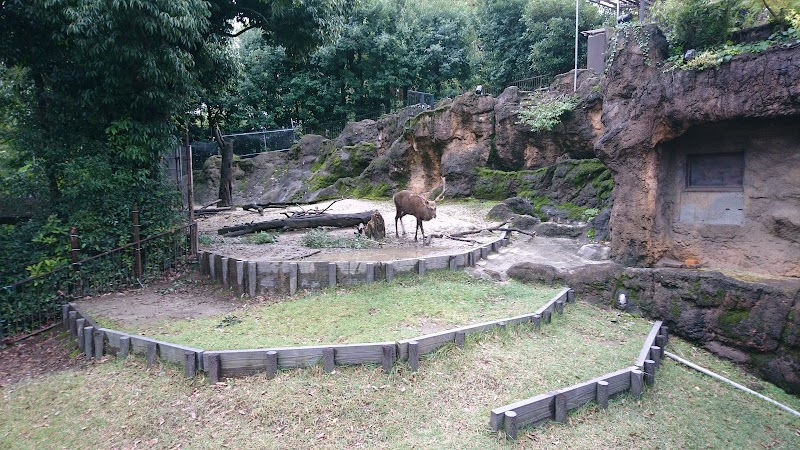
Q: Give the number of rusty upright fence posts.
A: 3